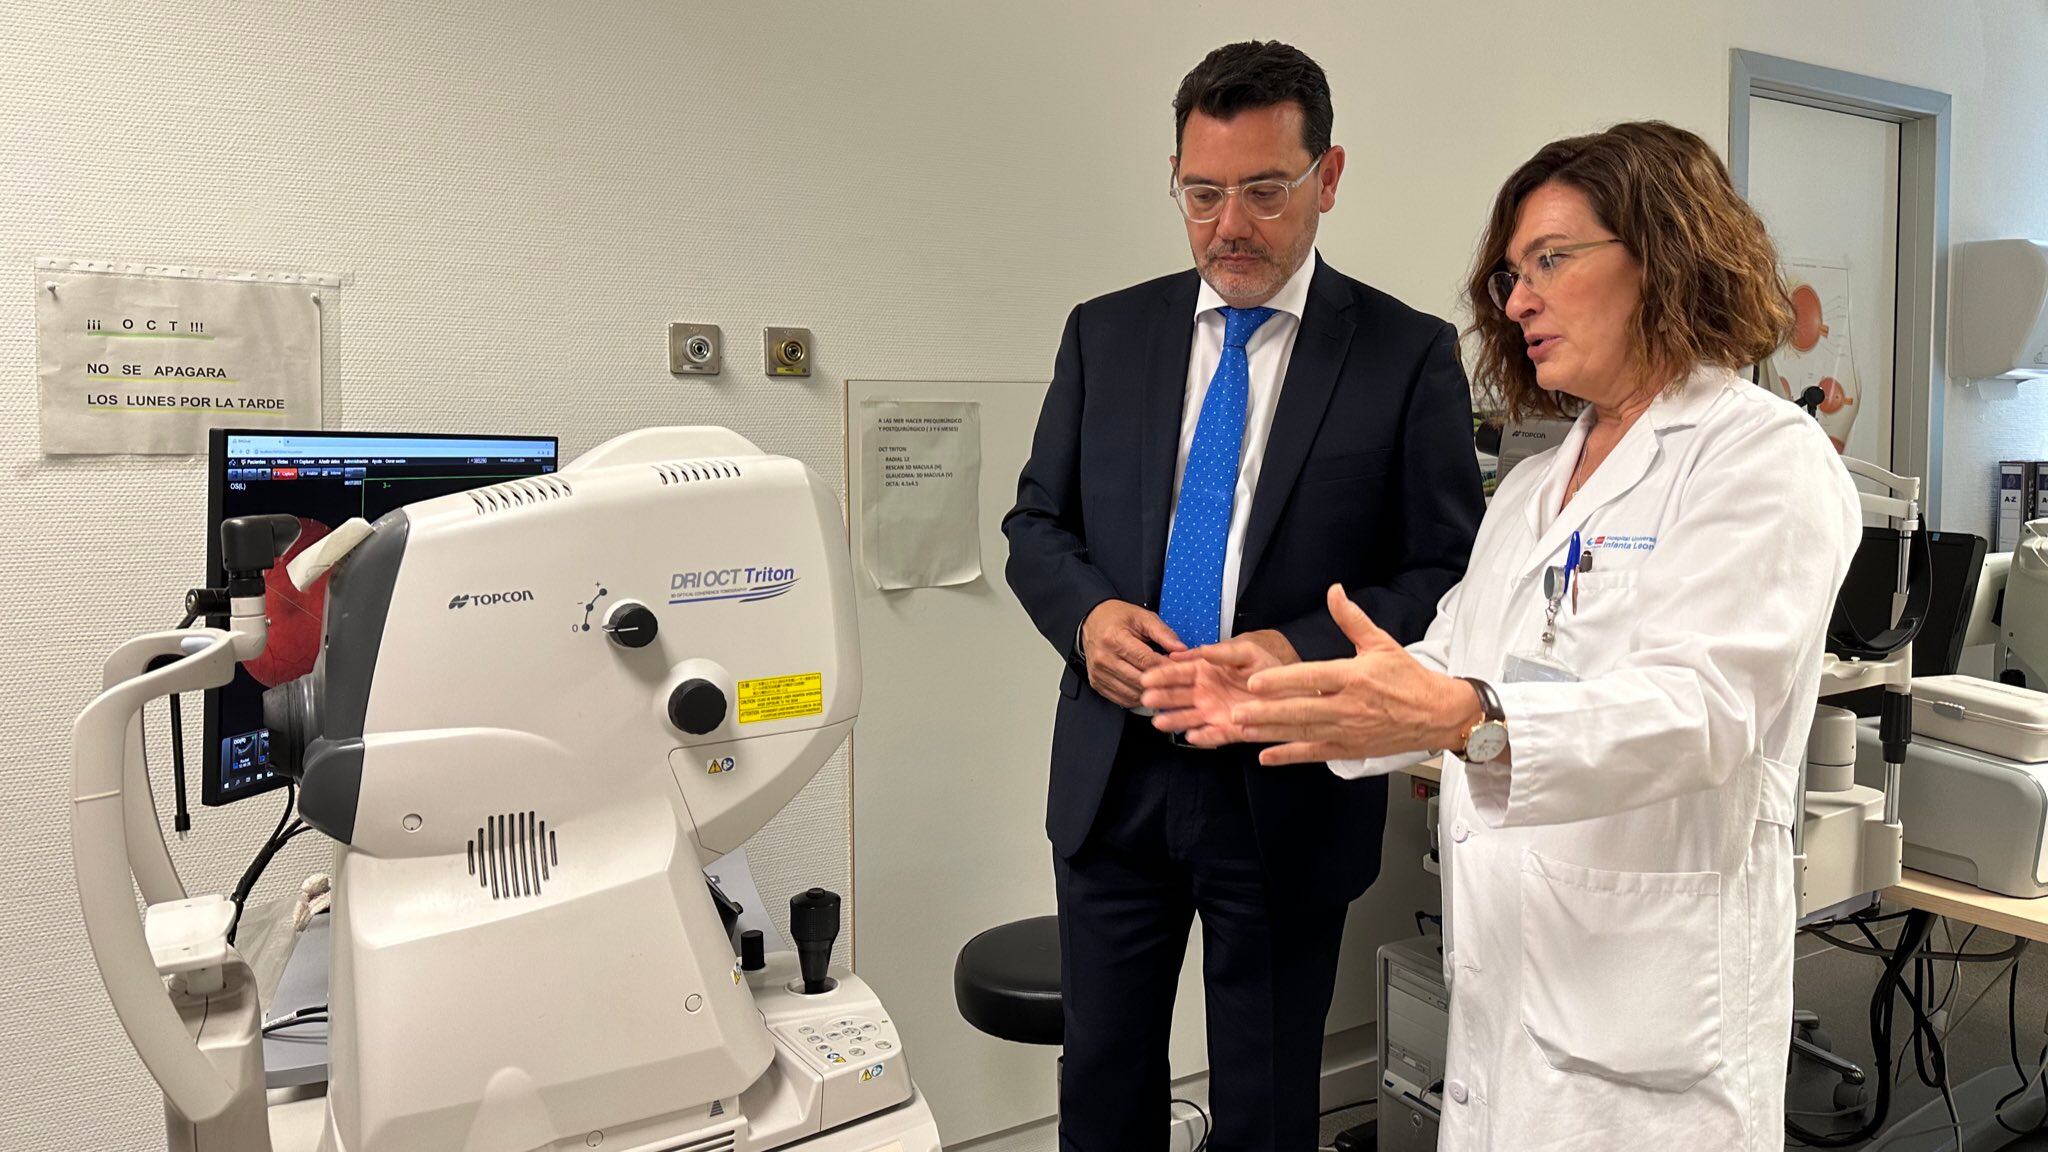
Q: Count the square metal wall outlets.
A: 2